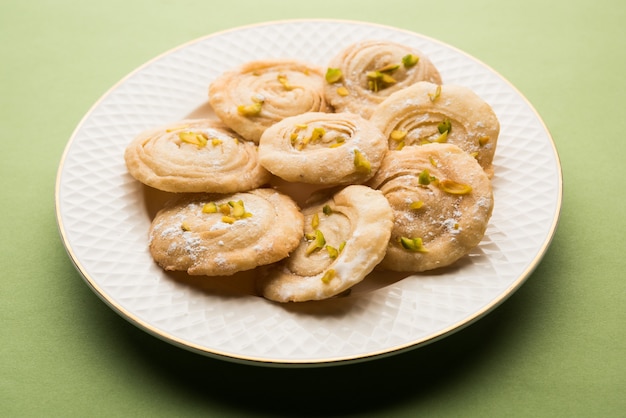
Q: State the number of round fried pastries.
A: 8